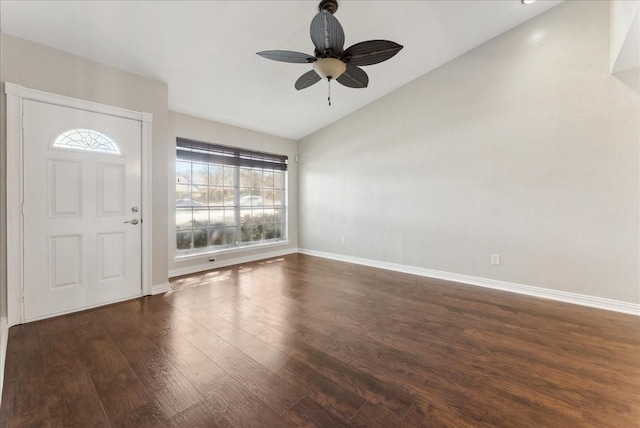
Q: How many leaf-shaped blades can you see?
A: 5